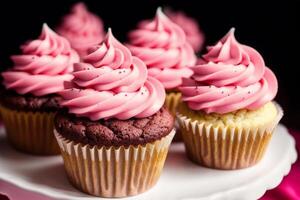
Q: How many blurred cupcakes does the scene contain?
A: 2